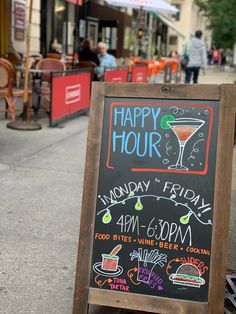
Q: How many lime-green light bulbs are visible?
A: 3